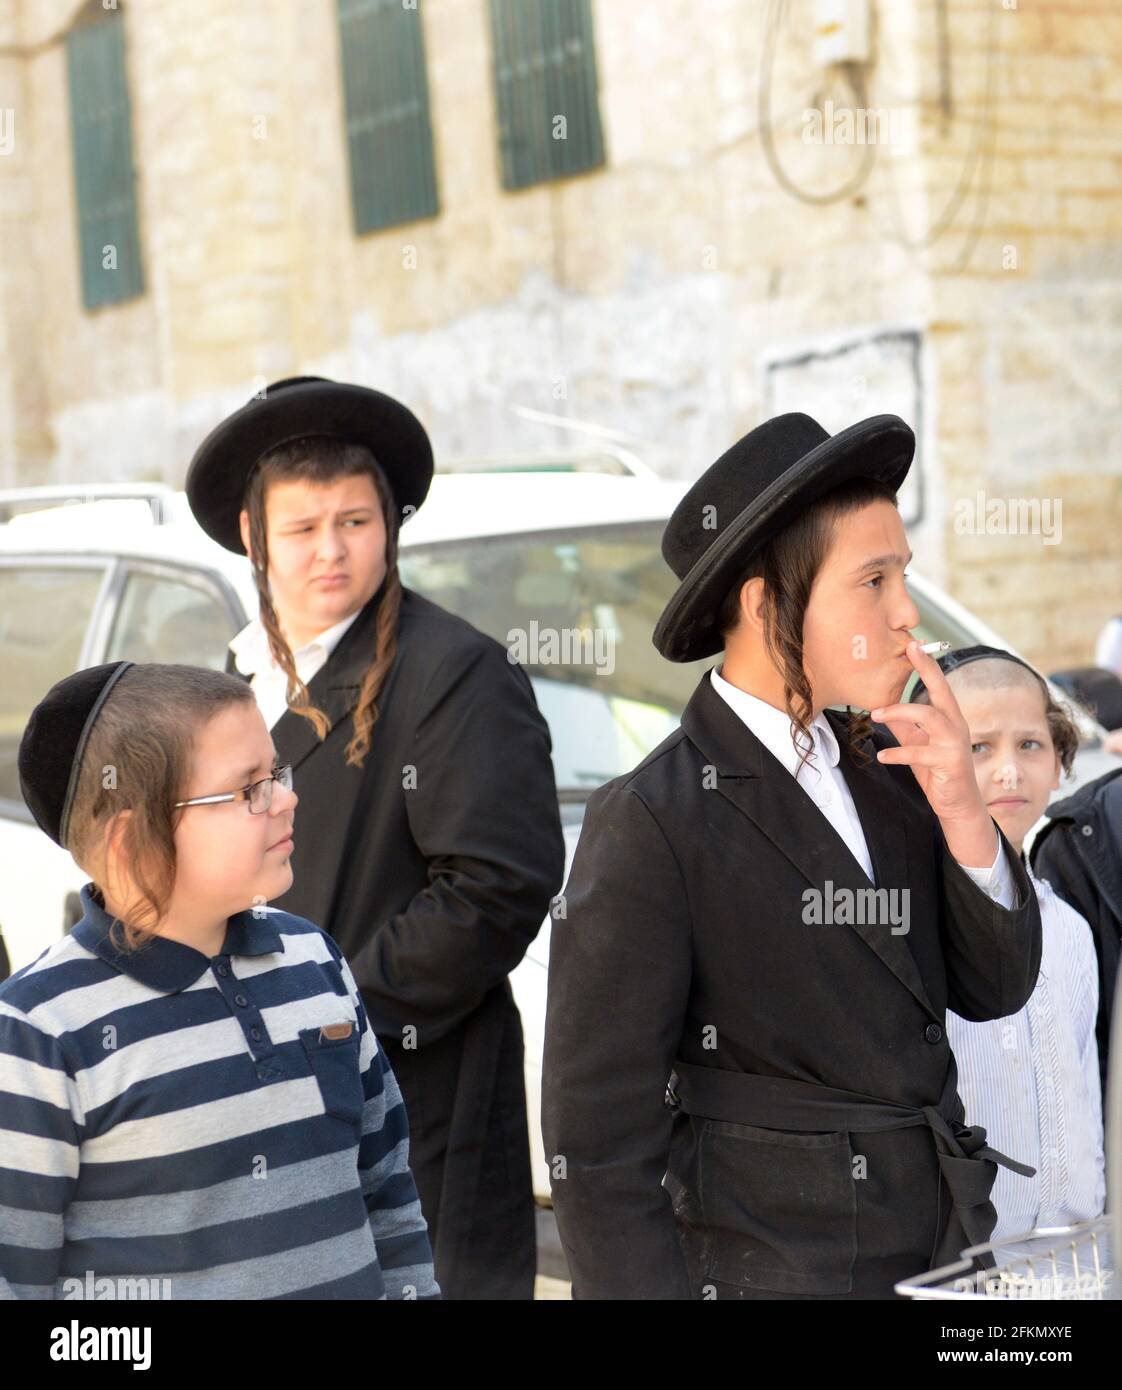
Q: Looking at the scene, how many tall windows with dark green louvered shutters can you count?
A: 3